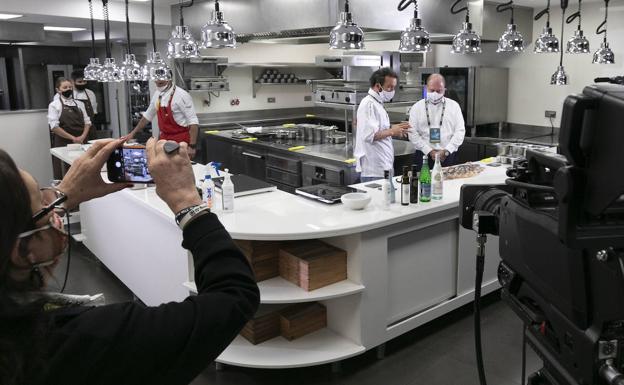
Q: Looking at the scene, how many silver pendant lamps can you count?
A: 14